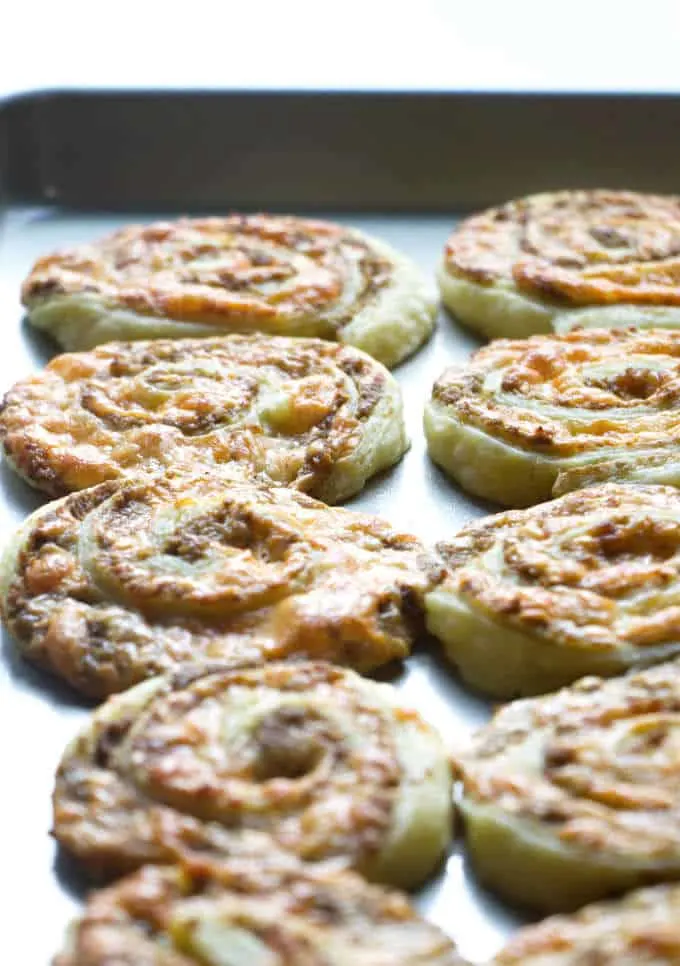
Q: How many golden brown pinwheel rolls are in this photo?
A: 10